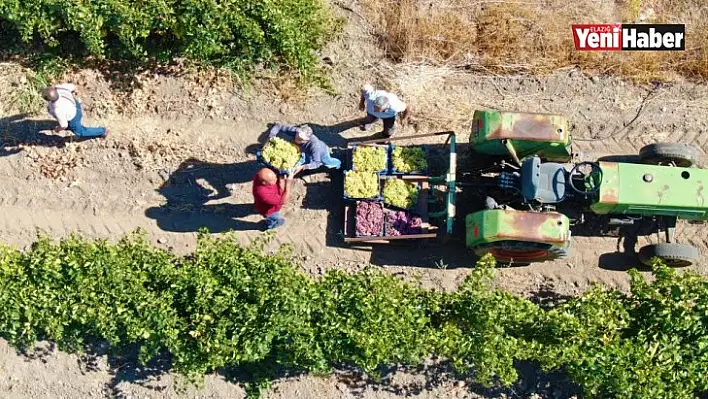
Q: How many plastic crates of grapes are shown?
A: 7